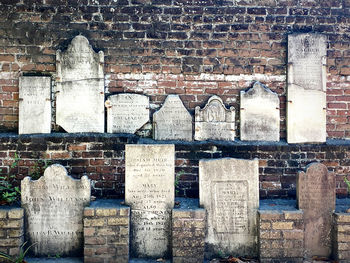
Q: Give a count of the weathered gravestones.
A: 11